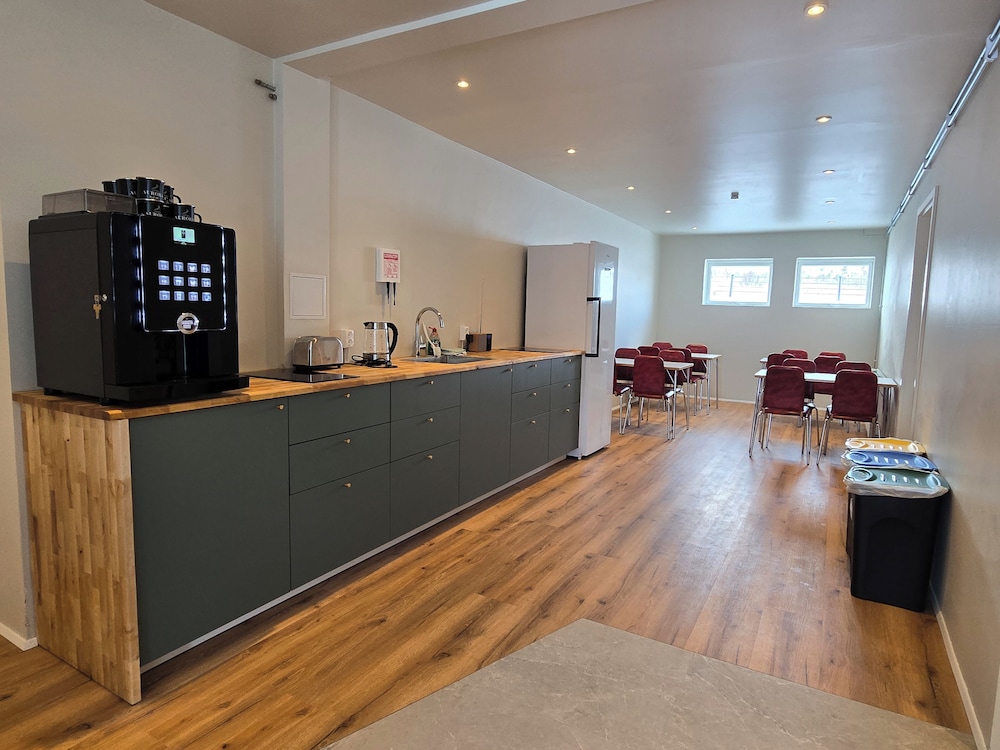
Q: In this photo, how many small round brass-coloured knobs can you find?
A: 14